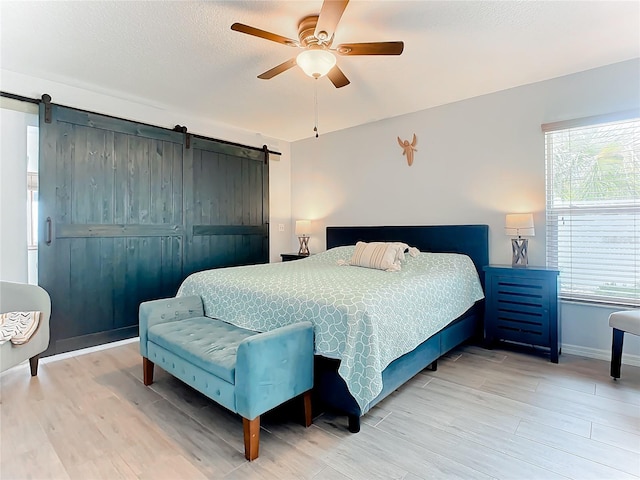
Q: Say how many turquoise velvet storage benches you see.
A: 1